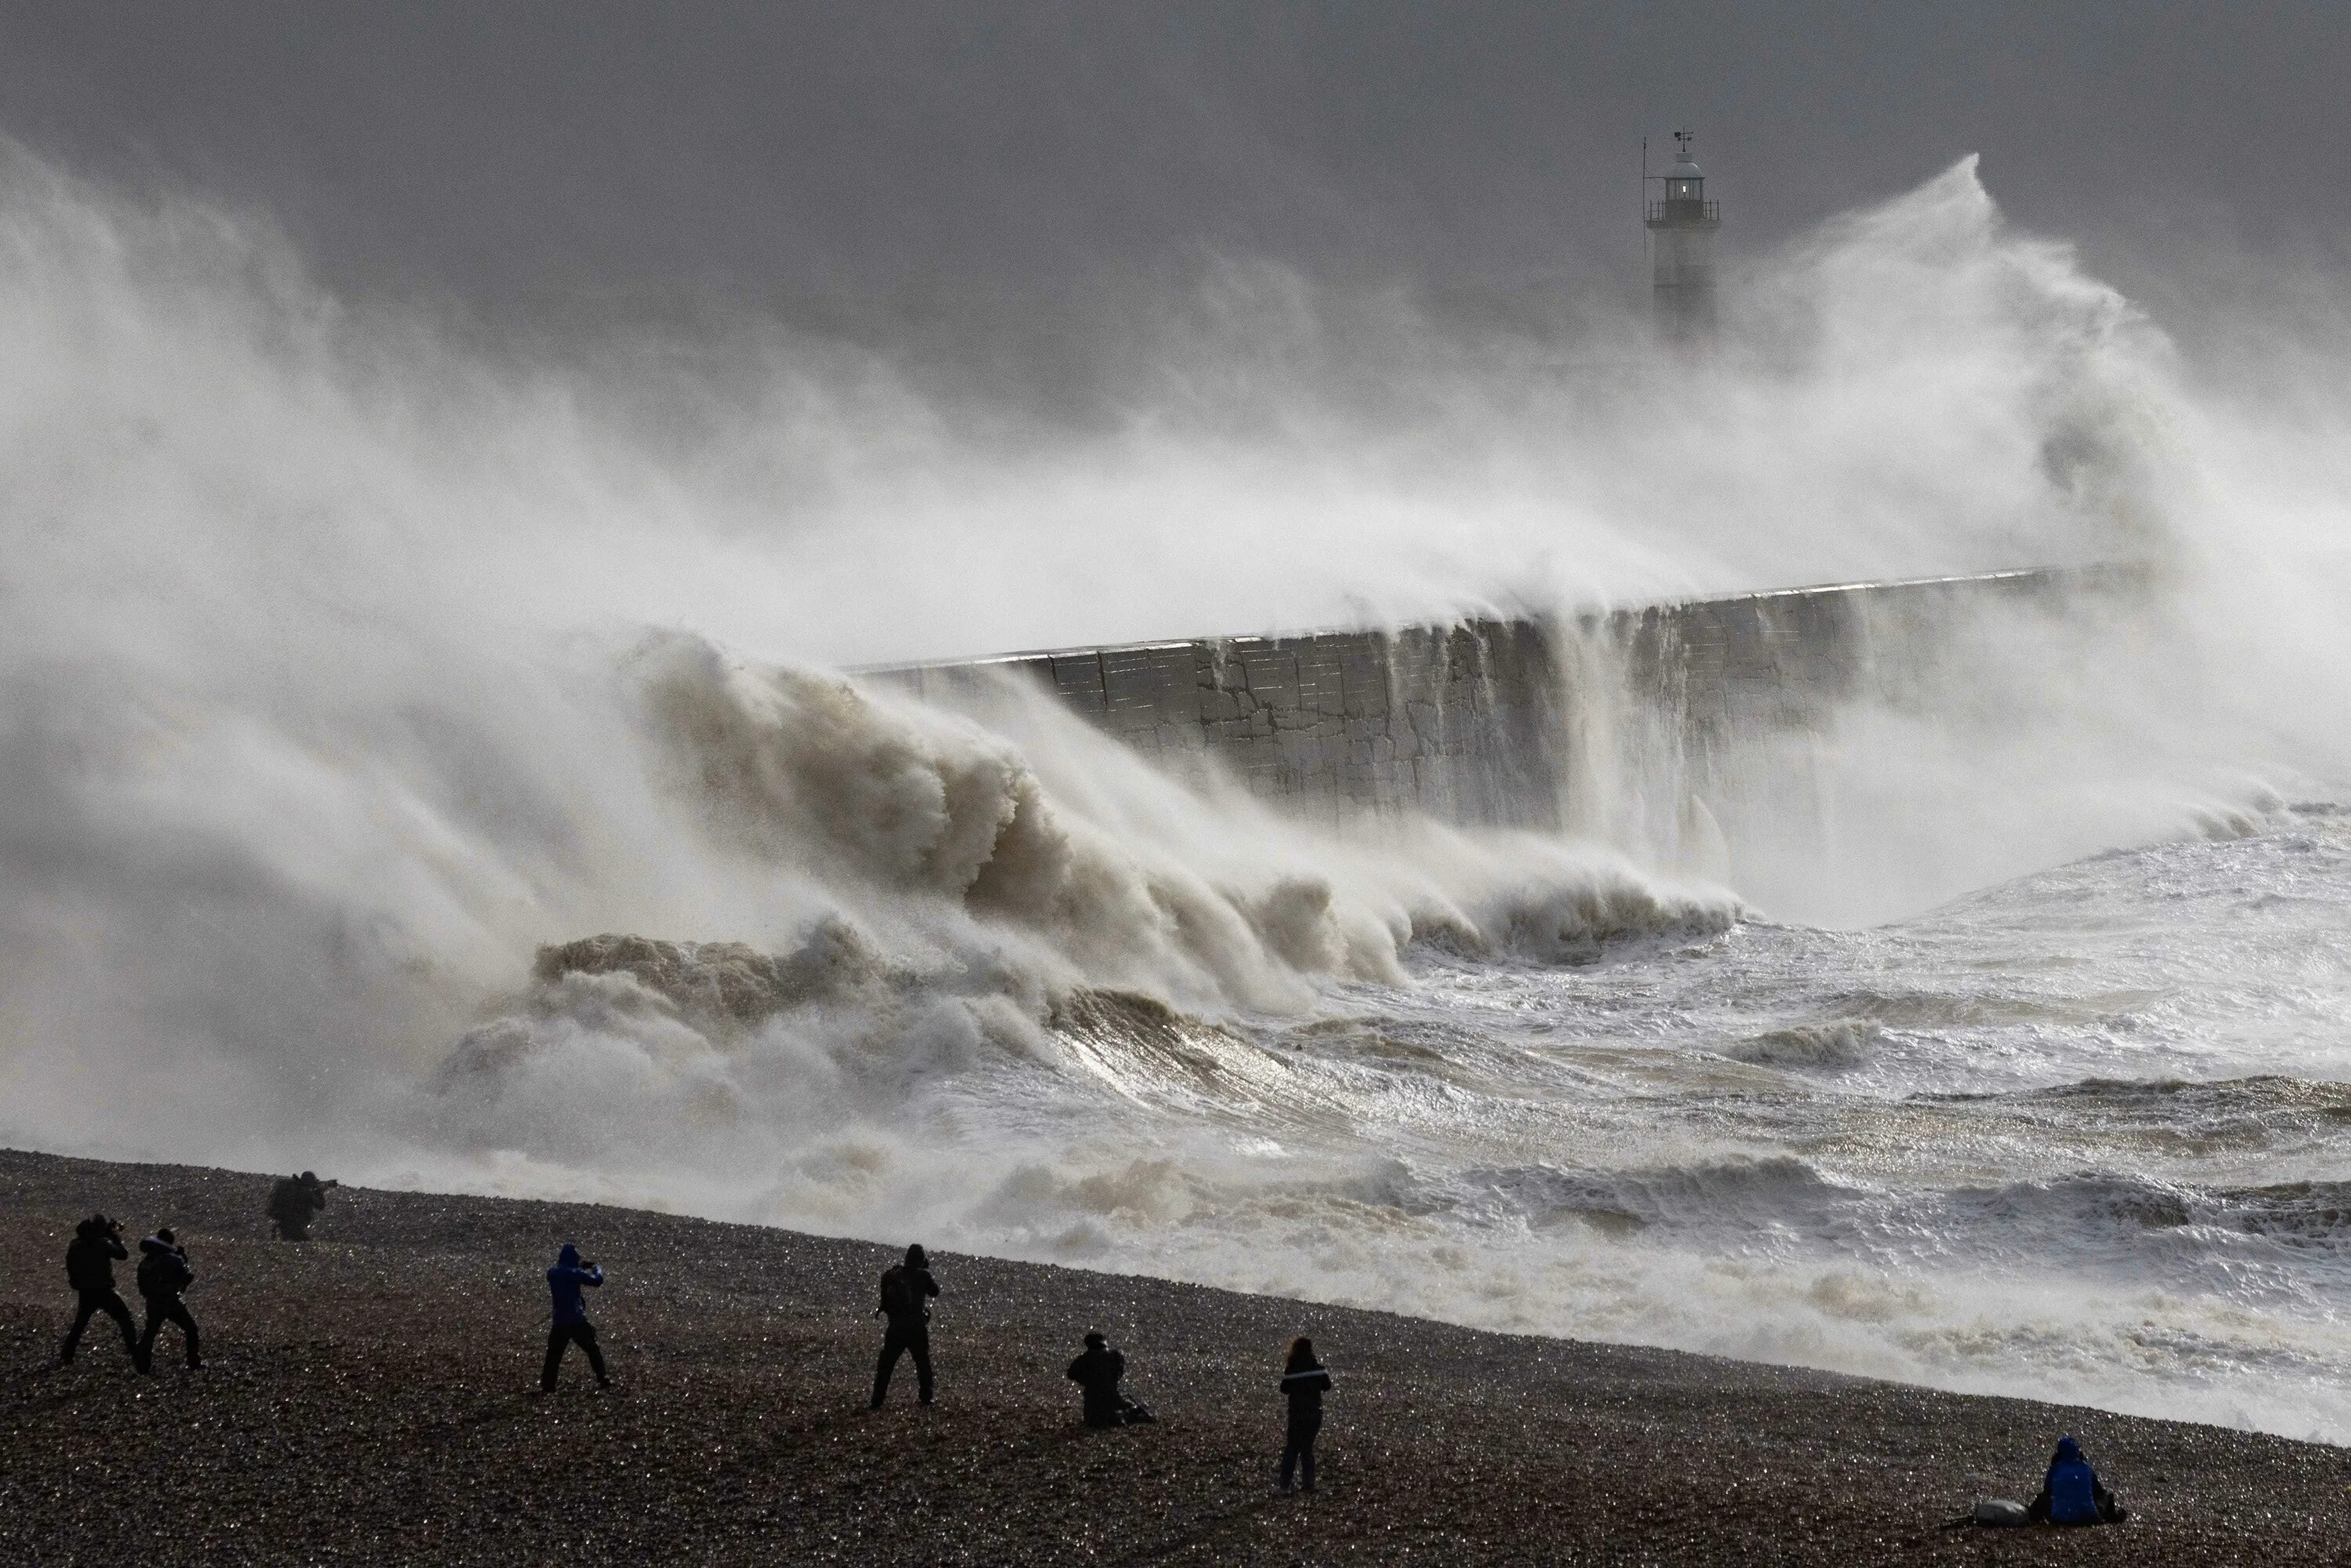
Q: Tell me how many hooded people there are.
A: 3